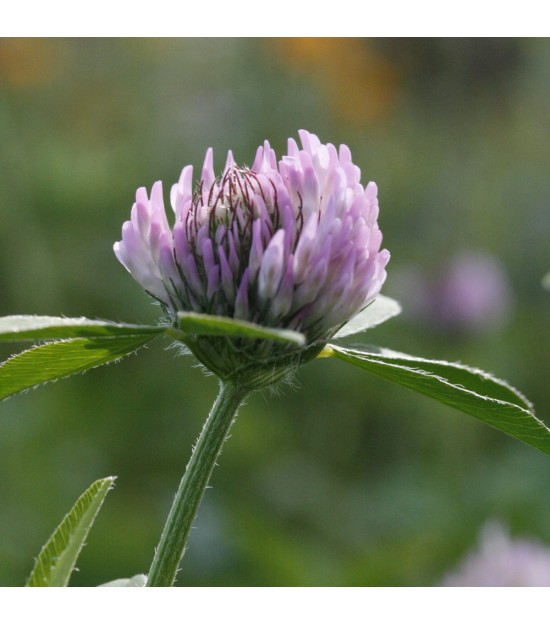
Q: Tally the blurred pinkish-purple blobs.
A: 2